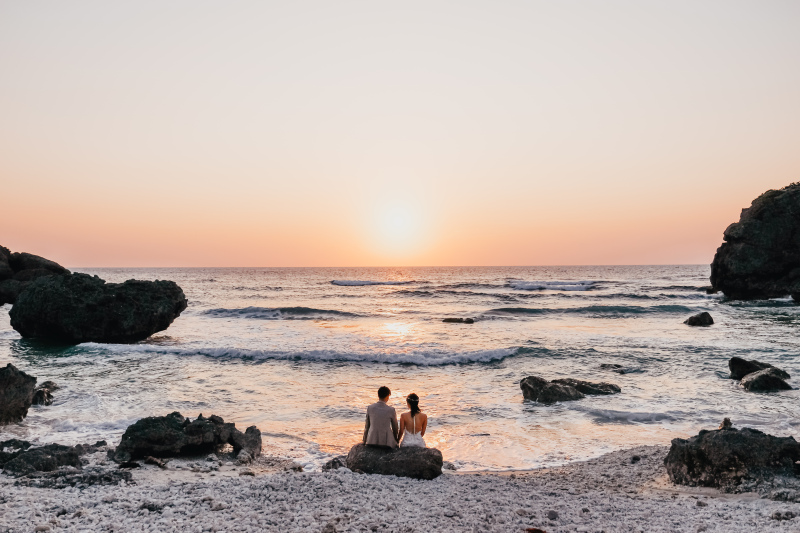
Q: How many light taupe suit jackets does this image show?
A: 1